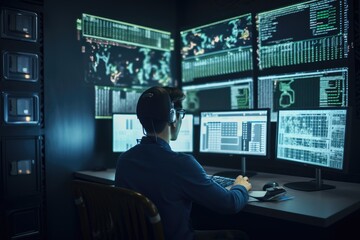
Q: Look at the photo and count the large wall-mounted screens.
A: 6